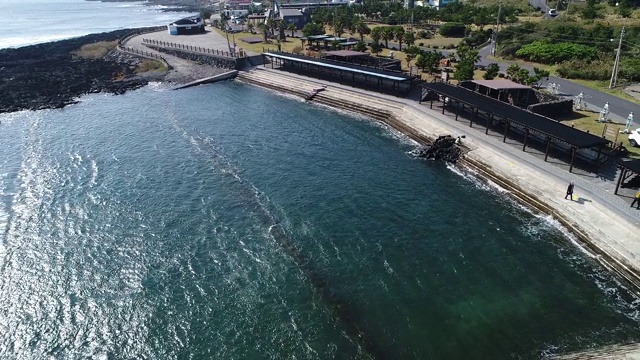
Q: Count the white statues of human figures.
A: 4